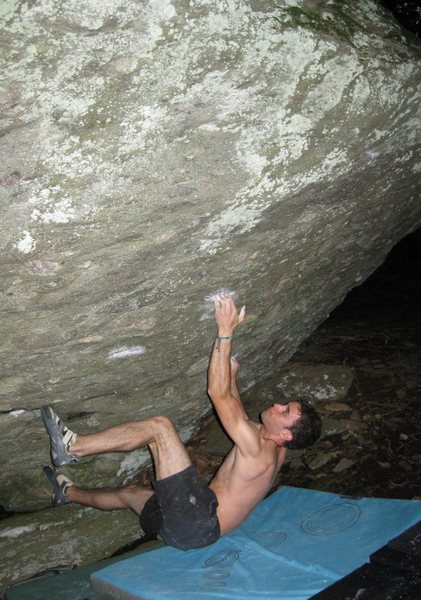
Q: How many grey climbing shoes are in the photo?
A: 2